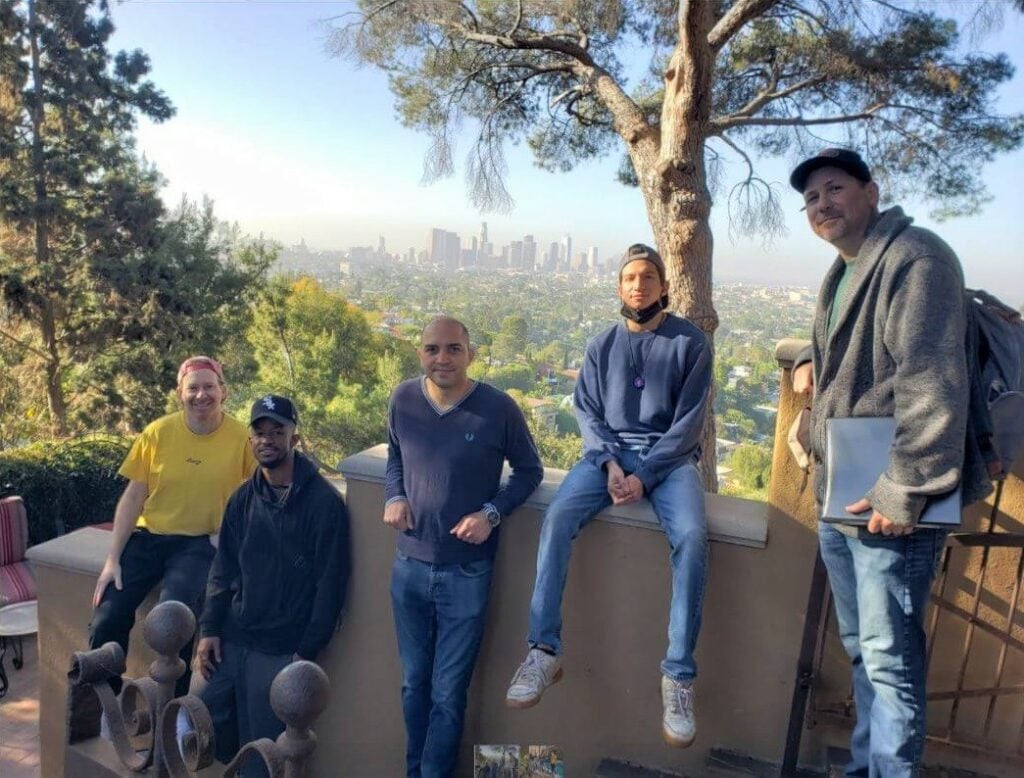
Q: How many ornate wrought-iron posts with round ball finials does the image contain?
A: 2